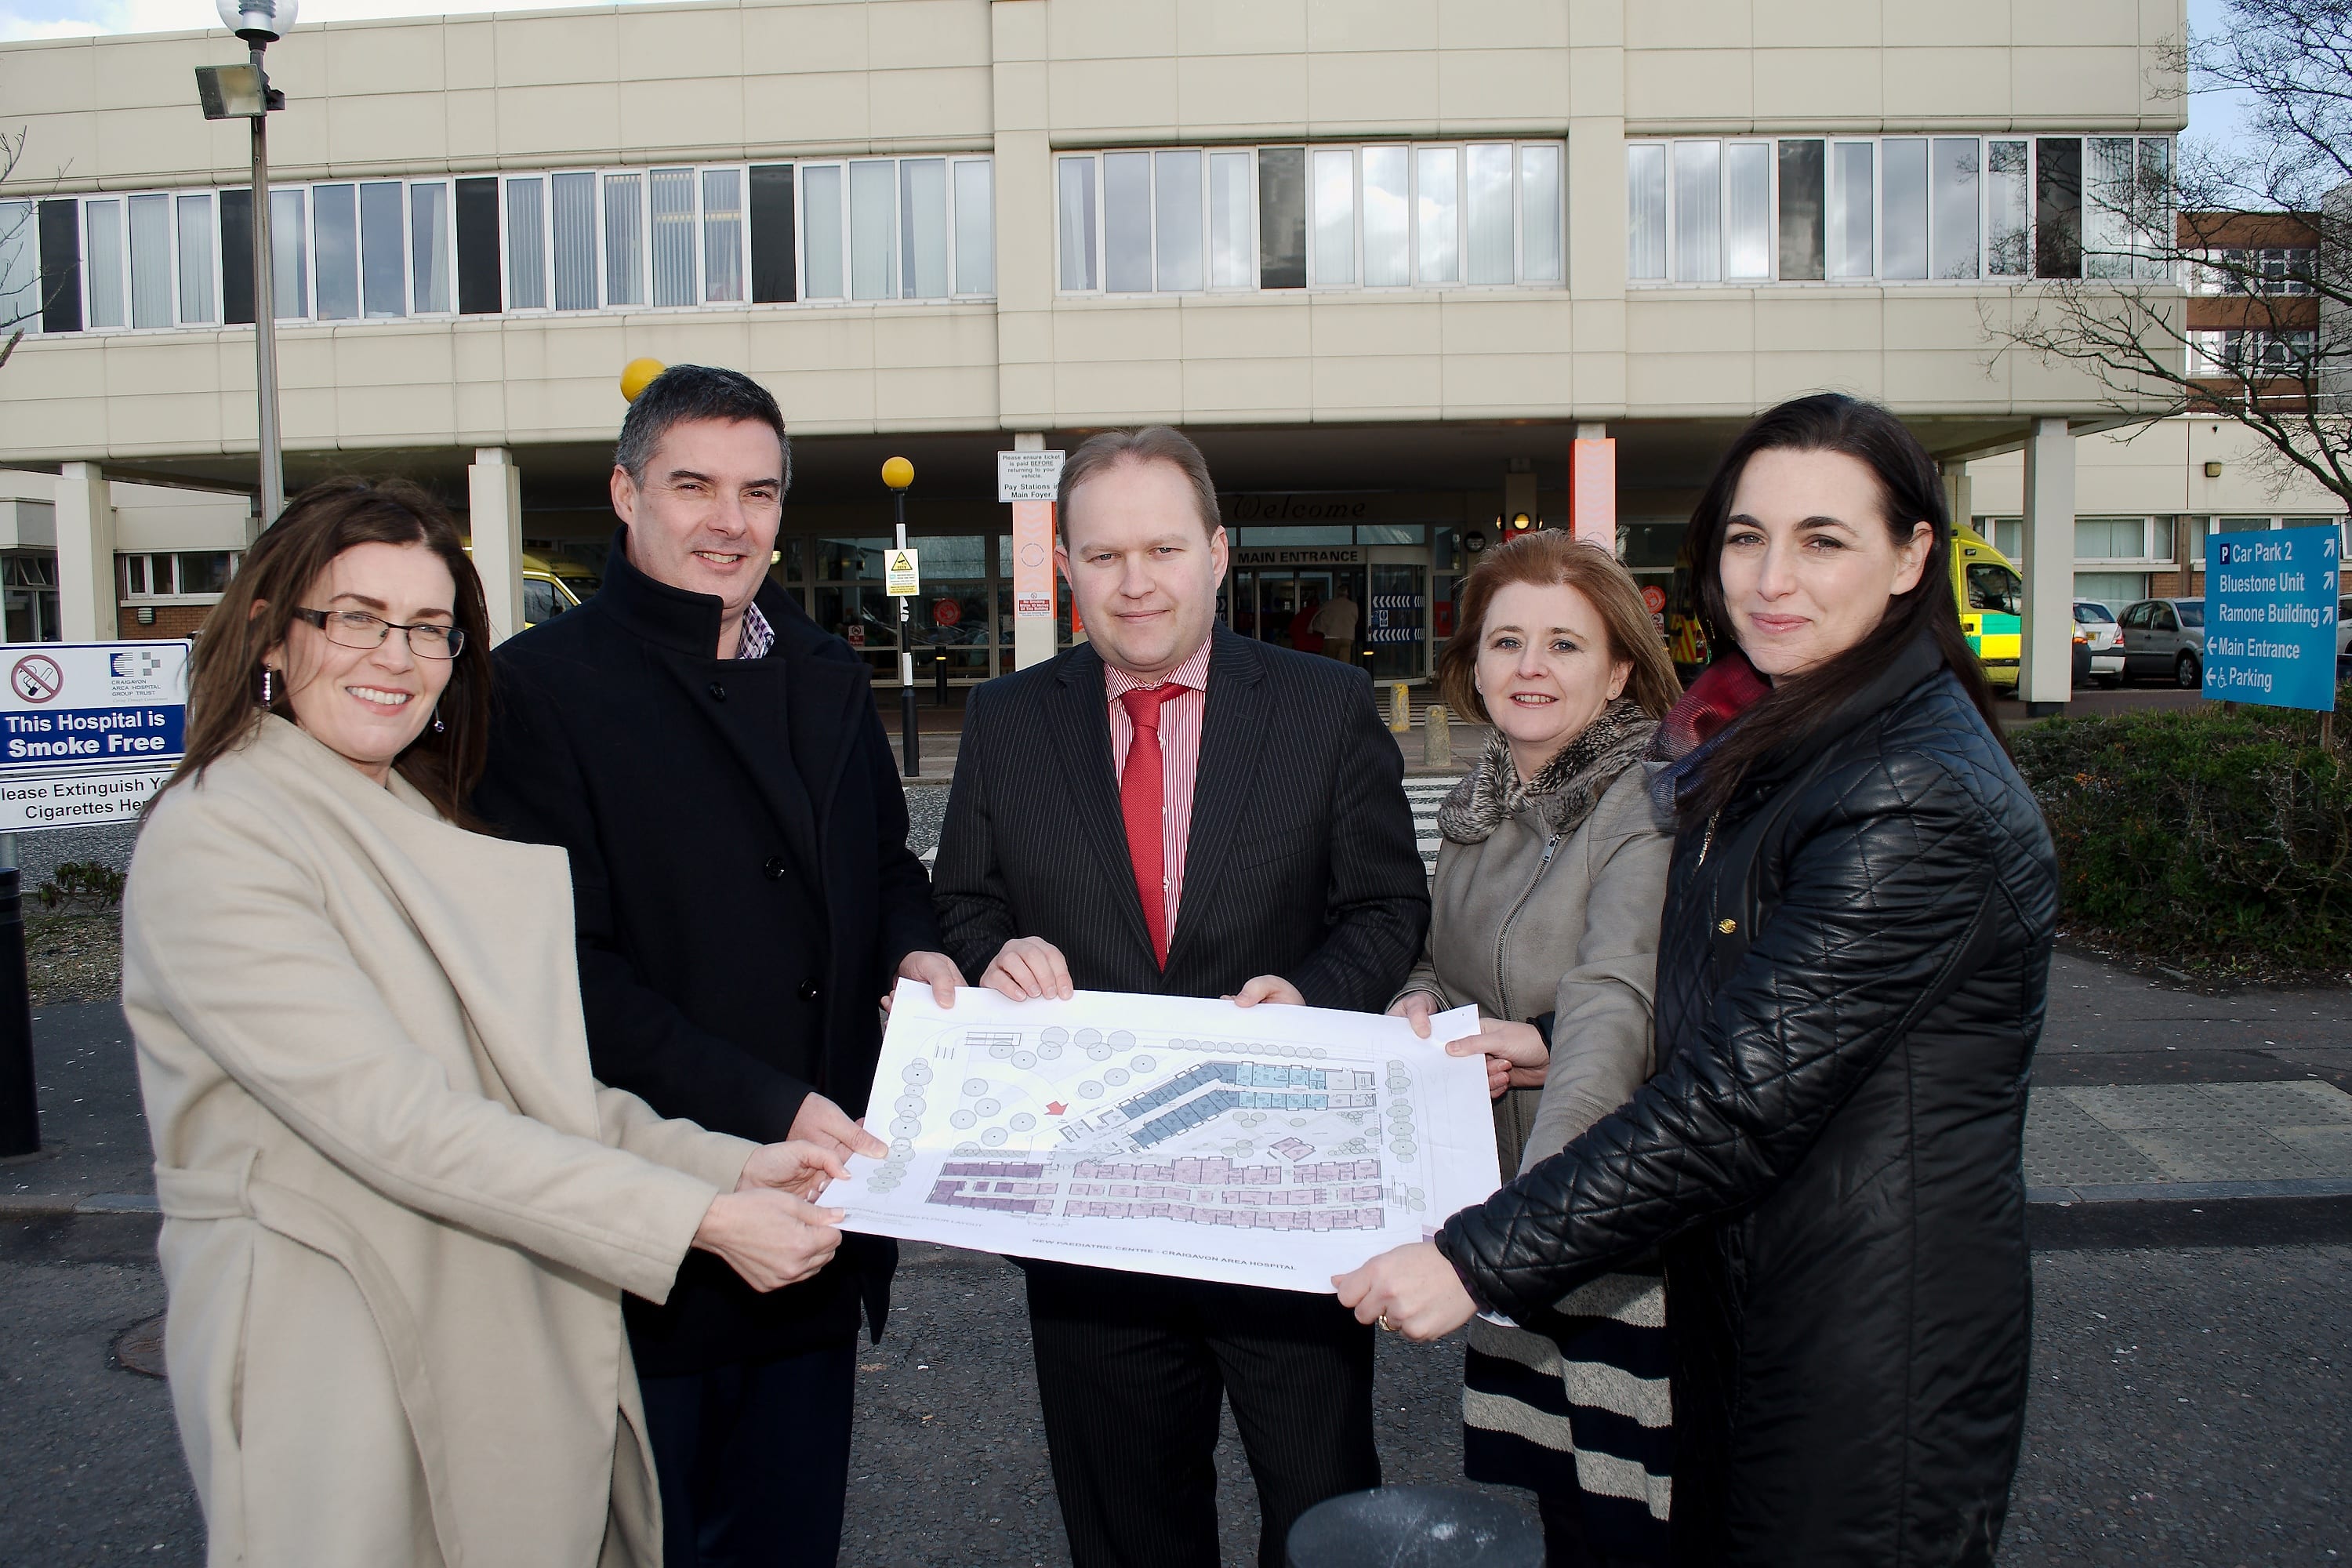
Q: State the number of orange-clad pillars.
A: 2